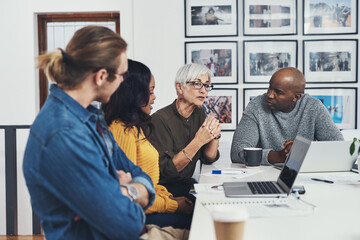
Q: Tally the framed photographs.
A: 9